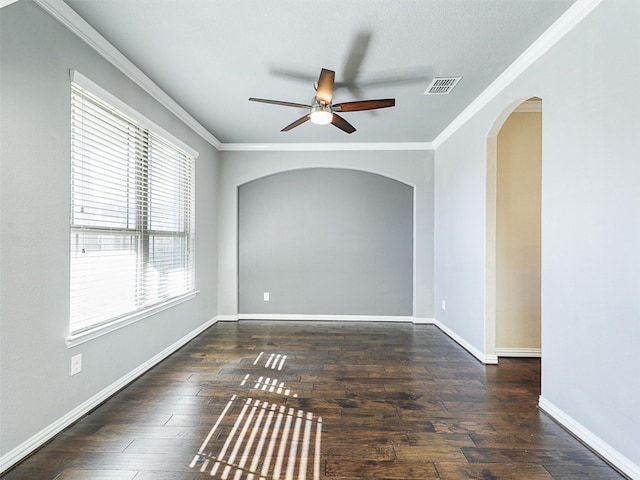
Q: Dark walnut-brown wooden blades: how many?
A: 5